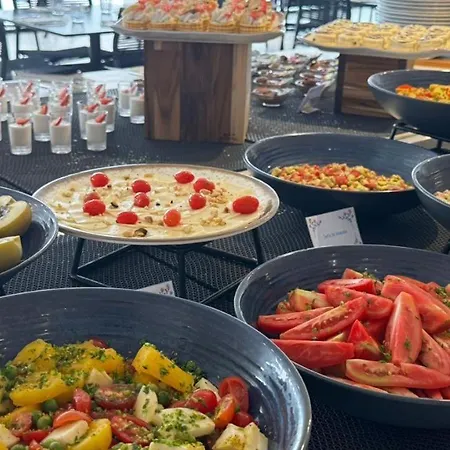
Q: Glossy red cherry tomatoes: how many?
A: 11